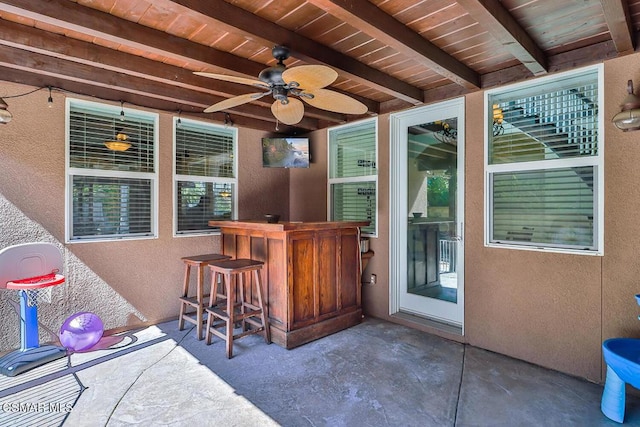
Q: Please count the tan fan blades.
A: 5